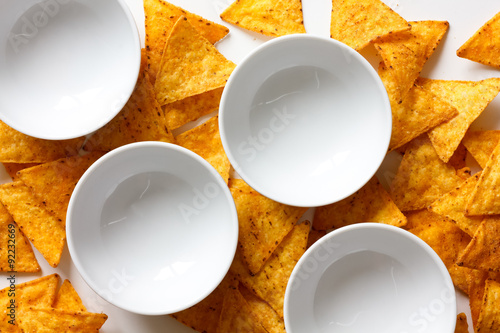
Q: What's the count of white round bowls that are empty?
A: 4